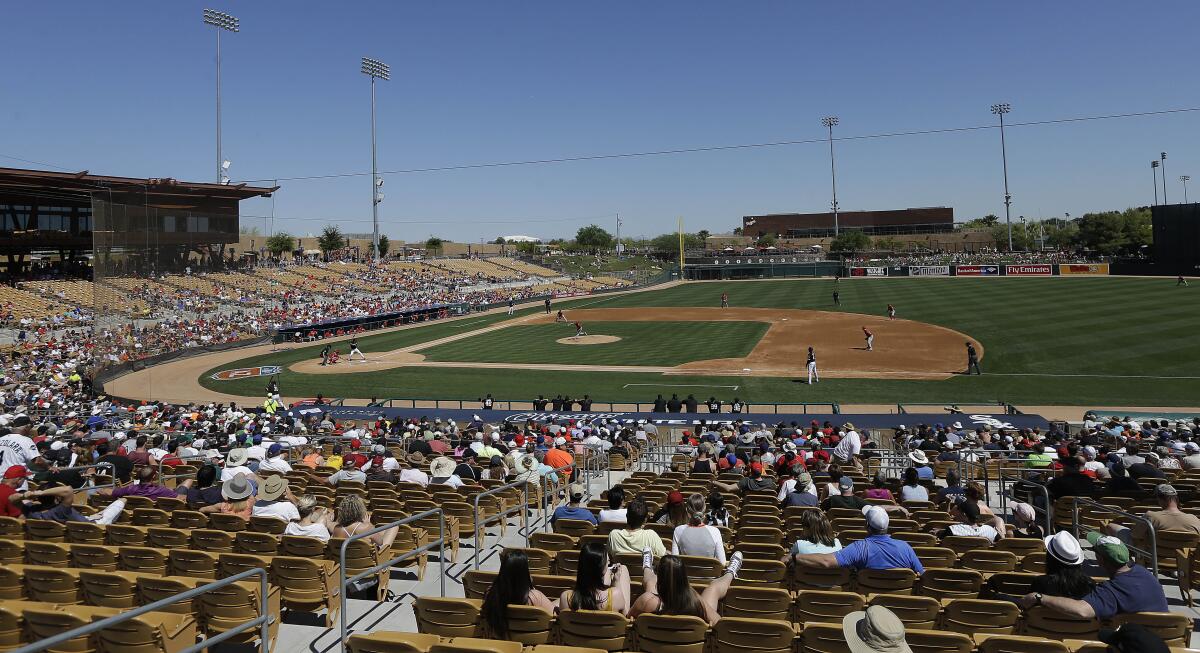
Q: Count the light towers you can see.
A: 7